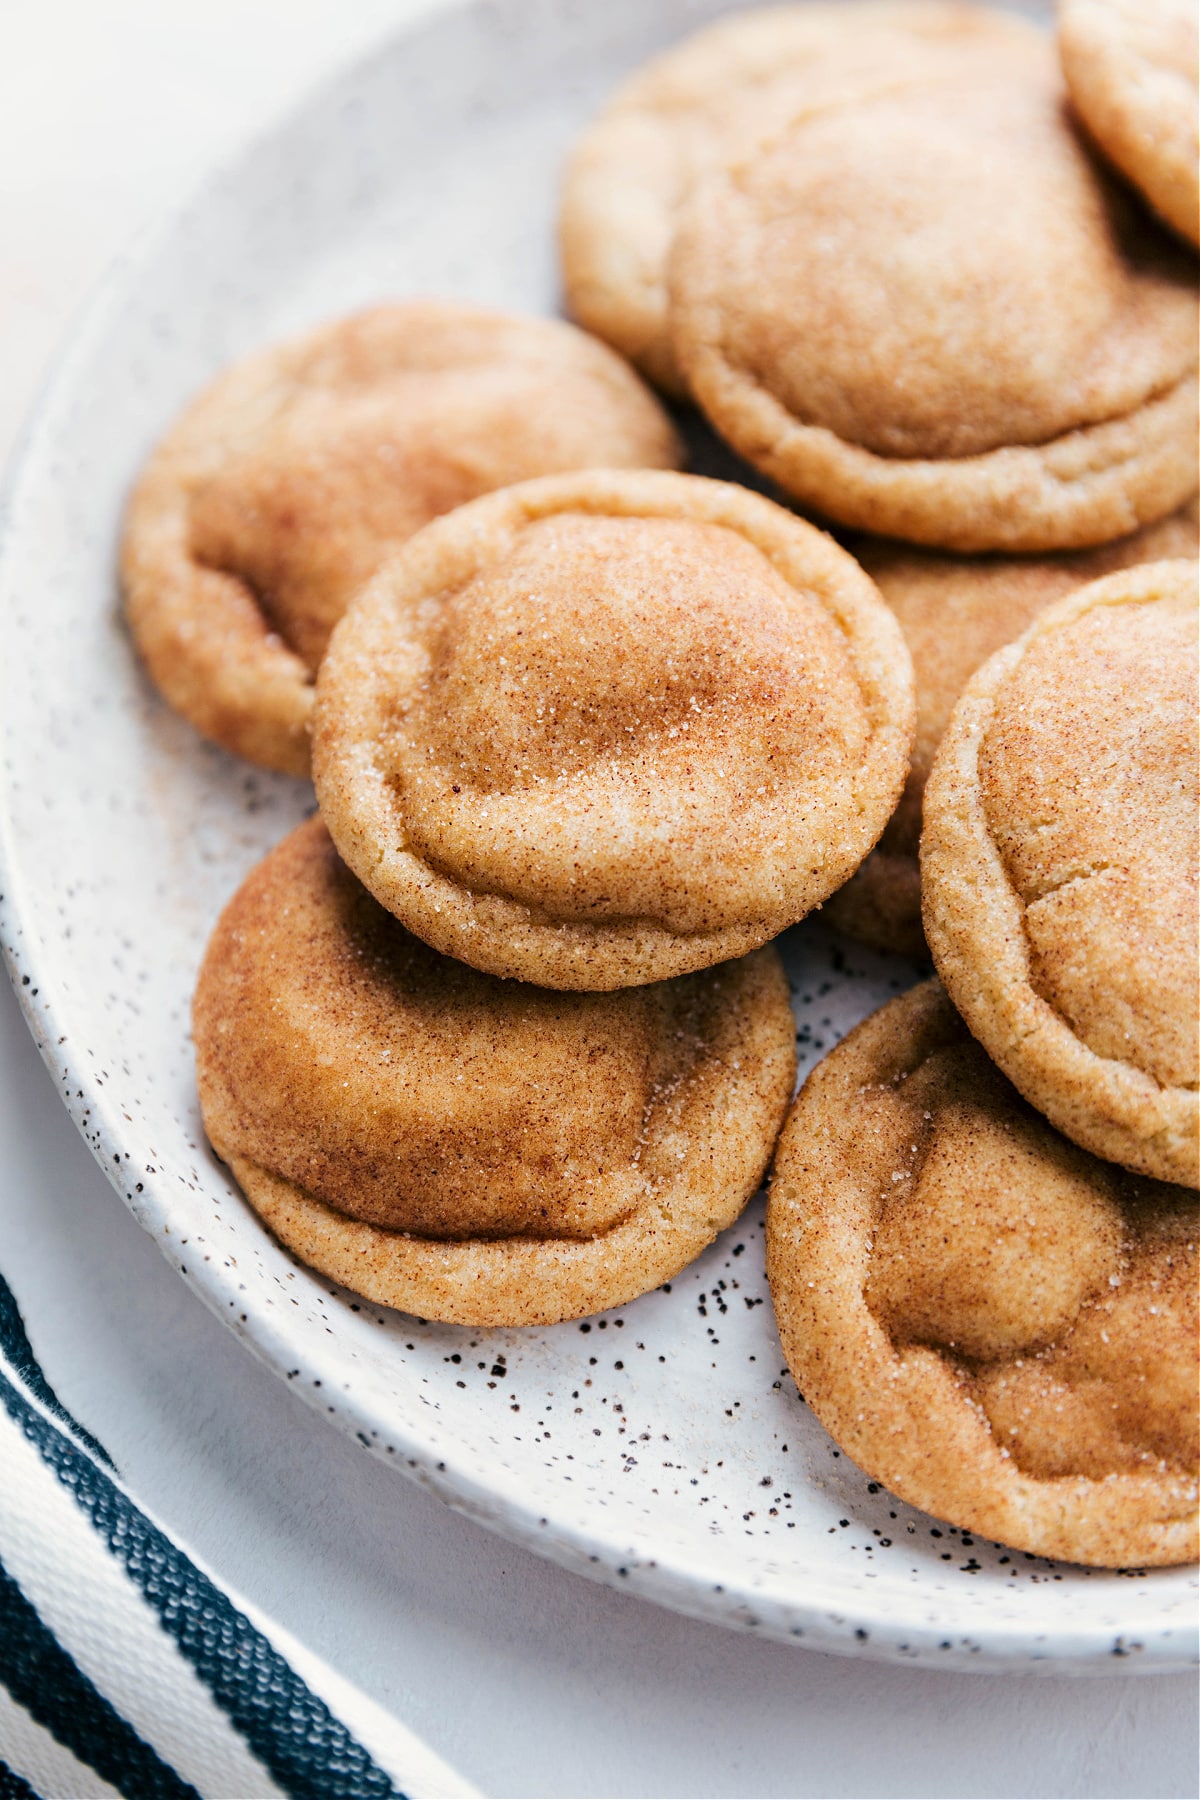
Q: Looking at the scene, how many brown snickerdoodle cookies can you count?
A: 9